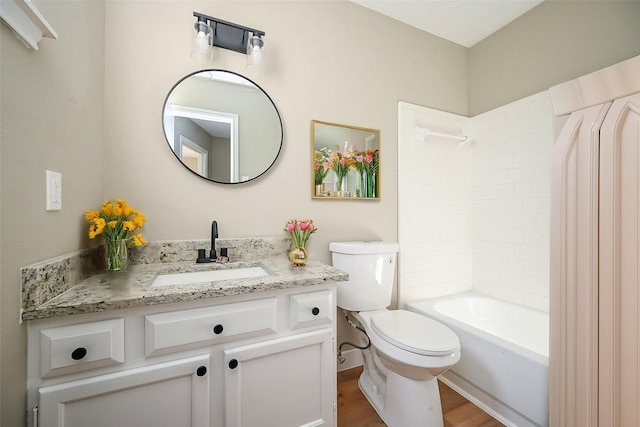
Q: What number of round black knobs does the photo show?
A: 5